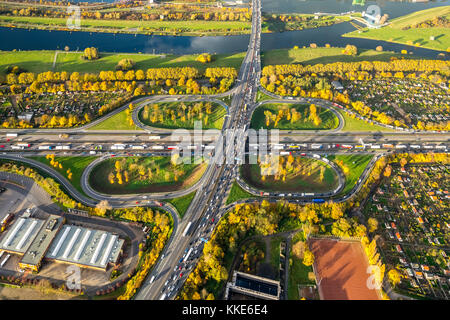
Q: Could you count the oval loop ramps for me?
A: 4